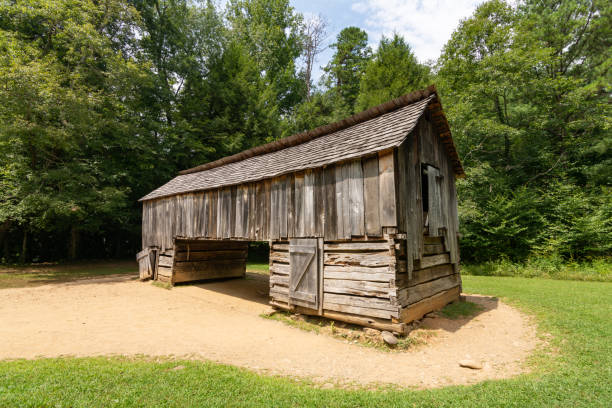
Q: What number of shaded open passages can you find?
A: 1